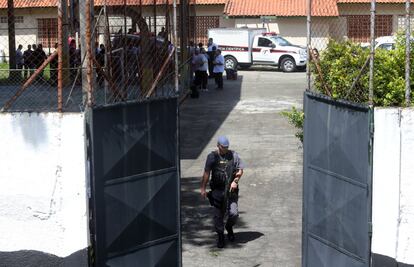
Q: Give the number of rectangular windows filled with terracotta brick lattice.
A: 3